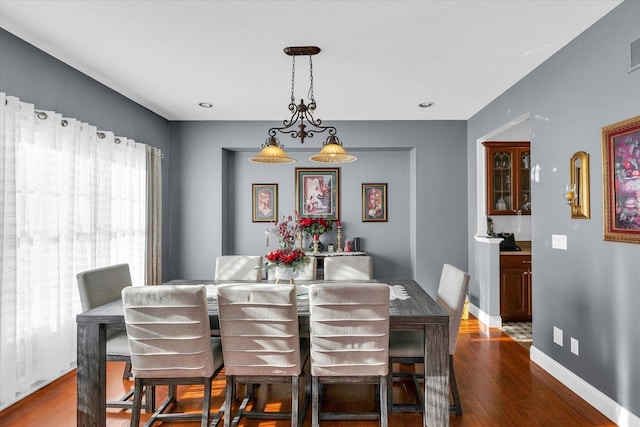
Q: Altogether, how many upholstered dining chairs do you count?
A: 8